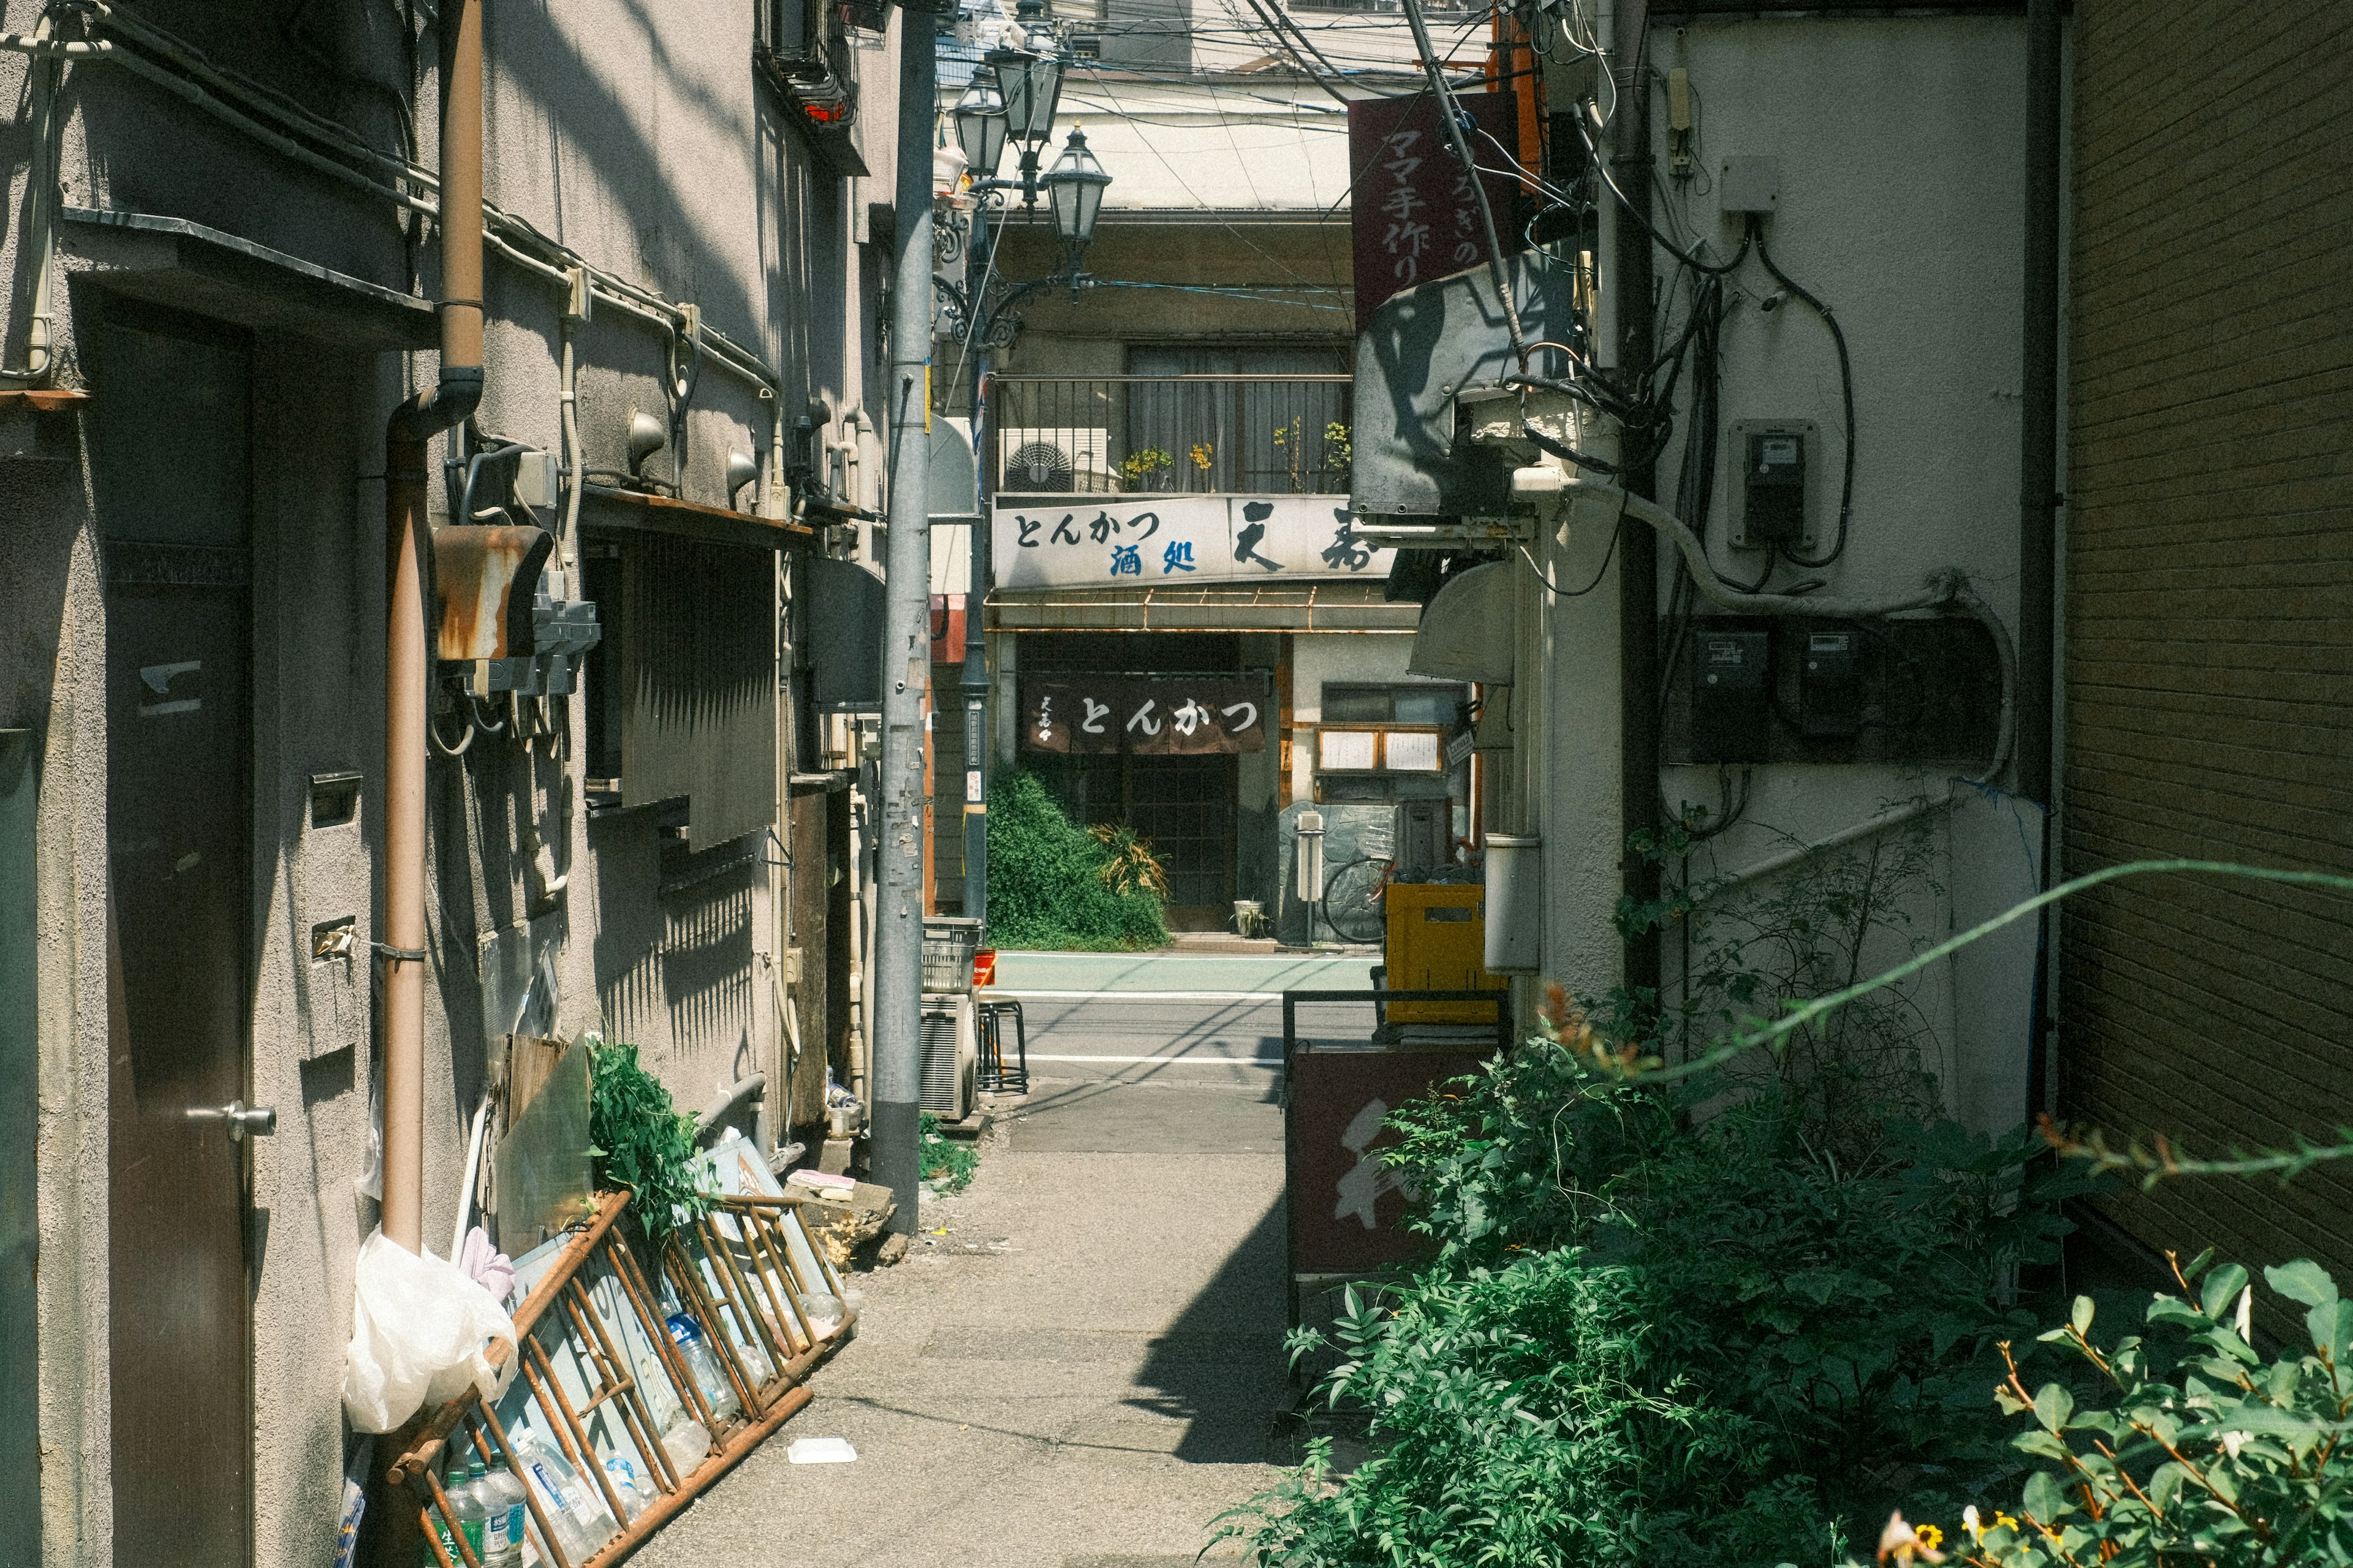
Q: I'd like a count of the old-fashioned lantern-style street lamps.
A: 3